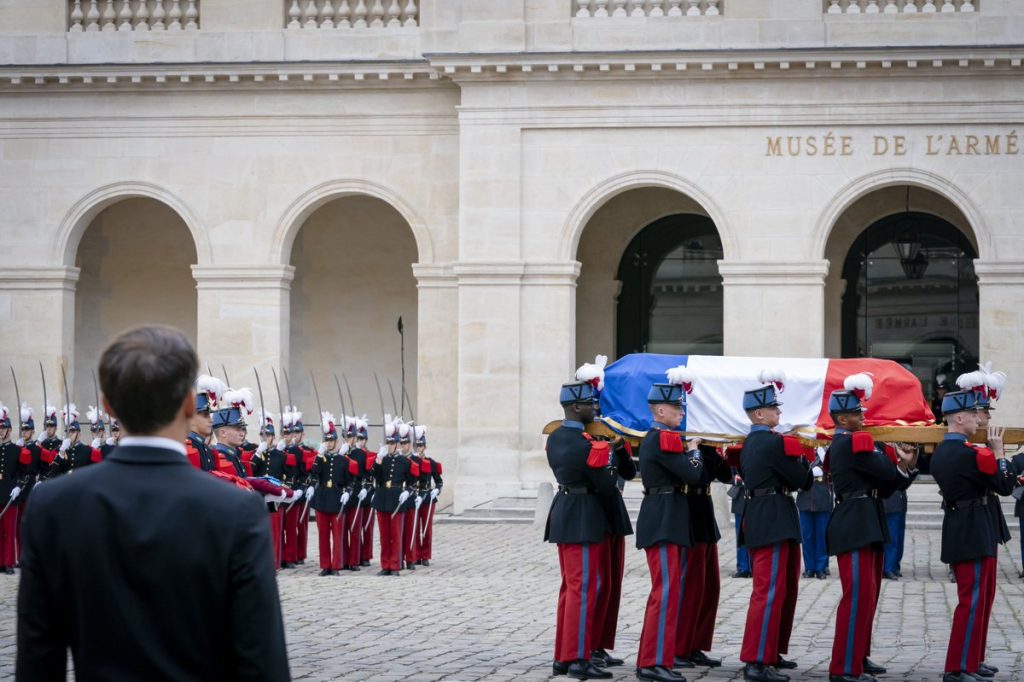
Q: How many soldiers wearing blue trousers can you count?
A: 4